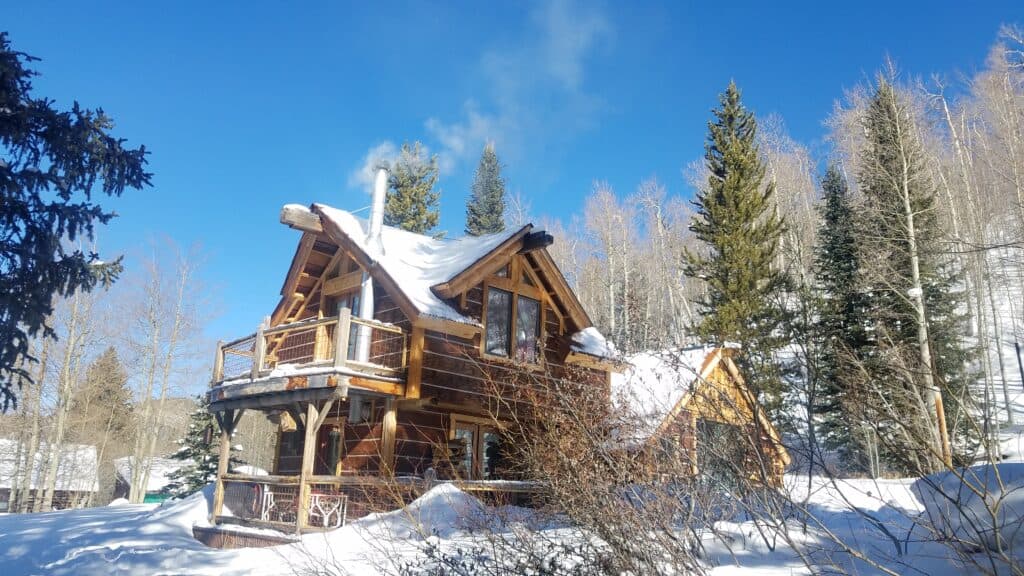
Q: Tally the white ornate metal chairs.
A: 2